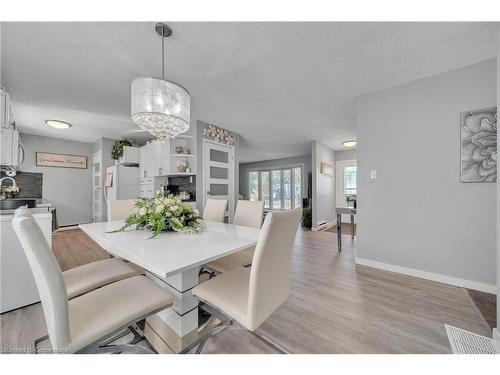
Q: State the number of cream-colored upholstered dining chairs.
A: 6